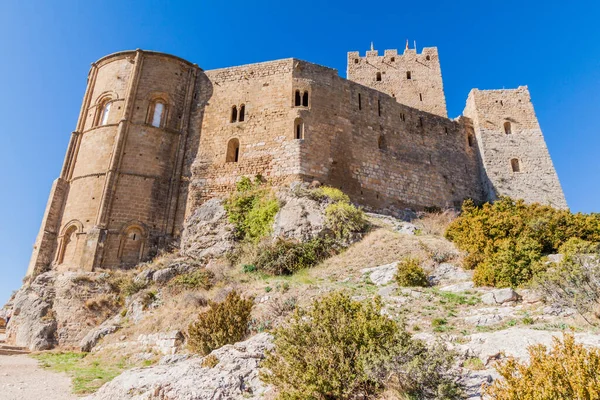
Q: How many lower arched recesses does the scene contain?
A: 2